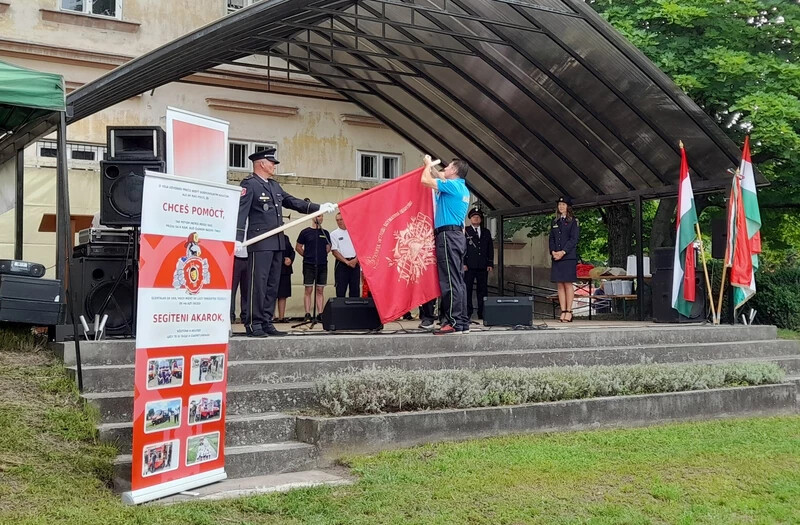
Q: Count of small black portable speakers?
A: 2